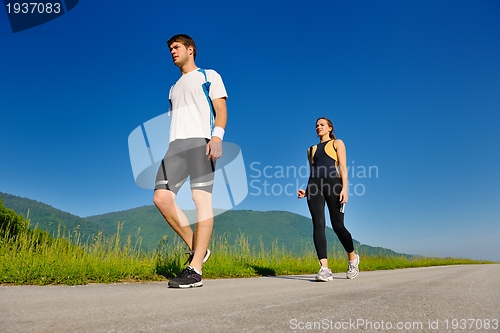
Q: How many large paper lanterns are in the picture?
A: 0